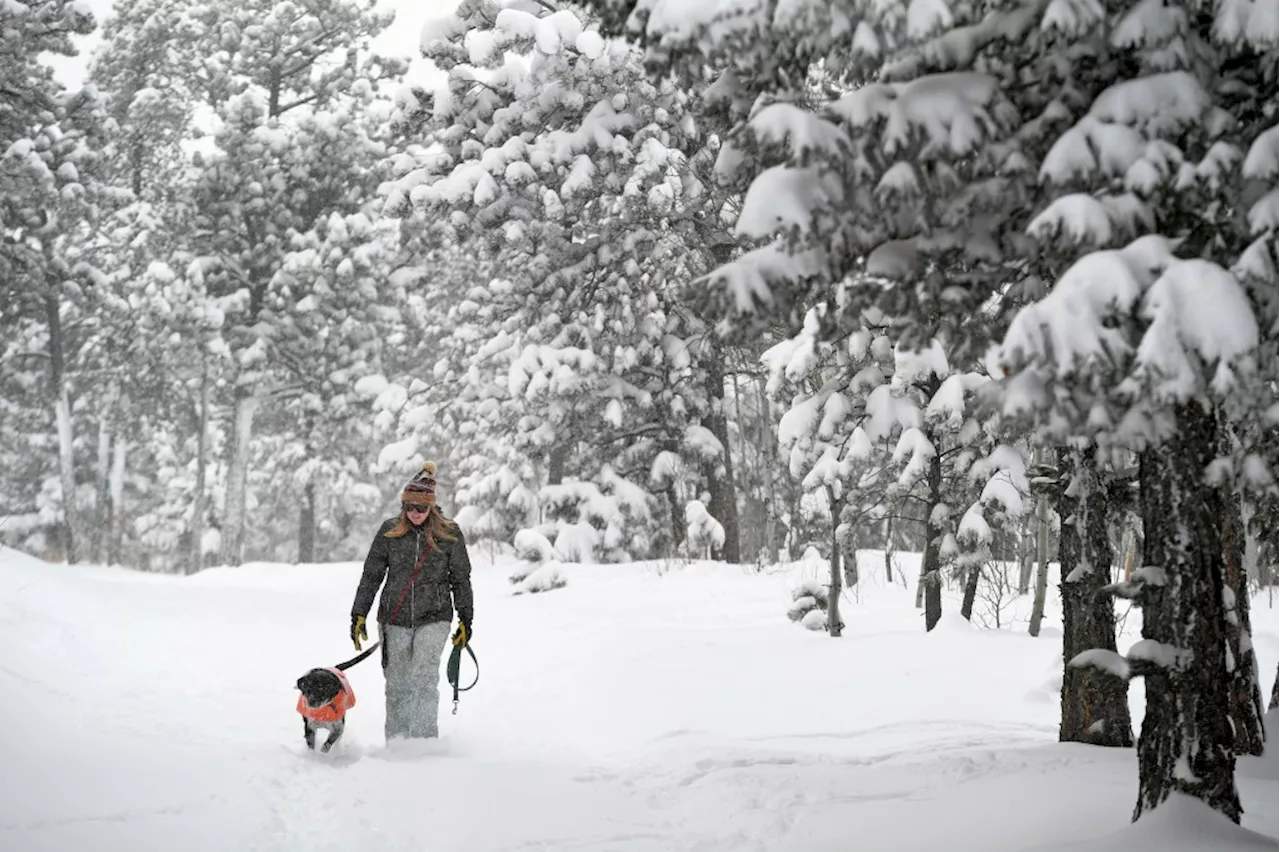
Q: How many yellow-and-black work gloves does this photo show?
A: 2